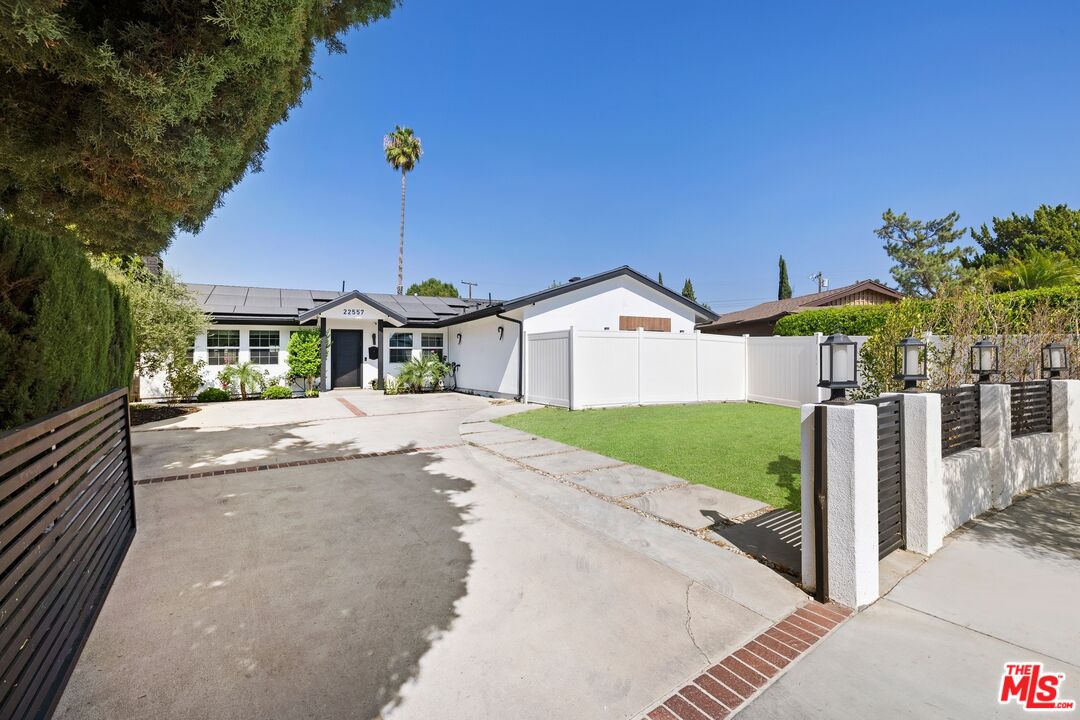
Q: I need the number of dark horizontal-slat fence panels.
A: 4